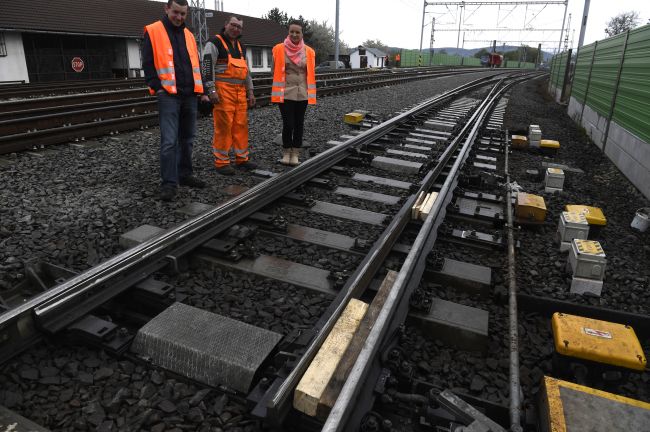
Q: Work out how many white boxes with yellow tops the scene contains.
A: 3